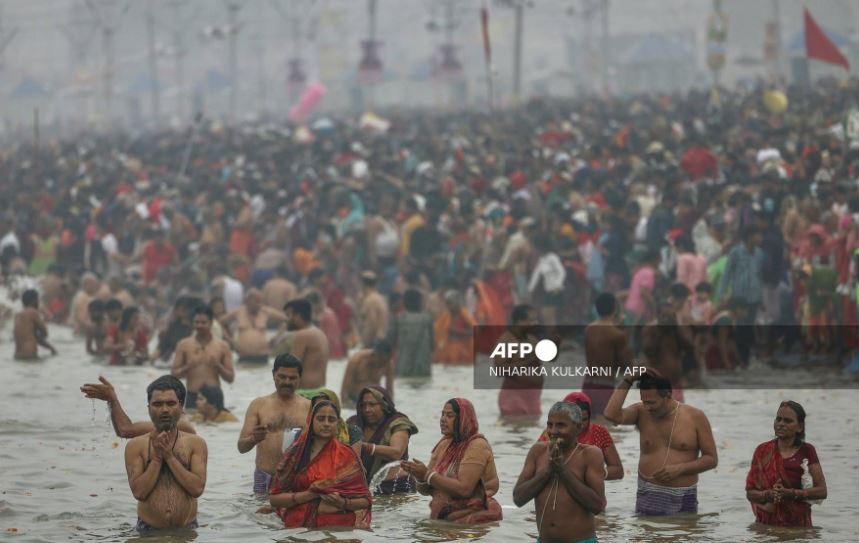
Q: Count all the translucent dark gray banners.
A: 1